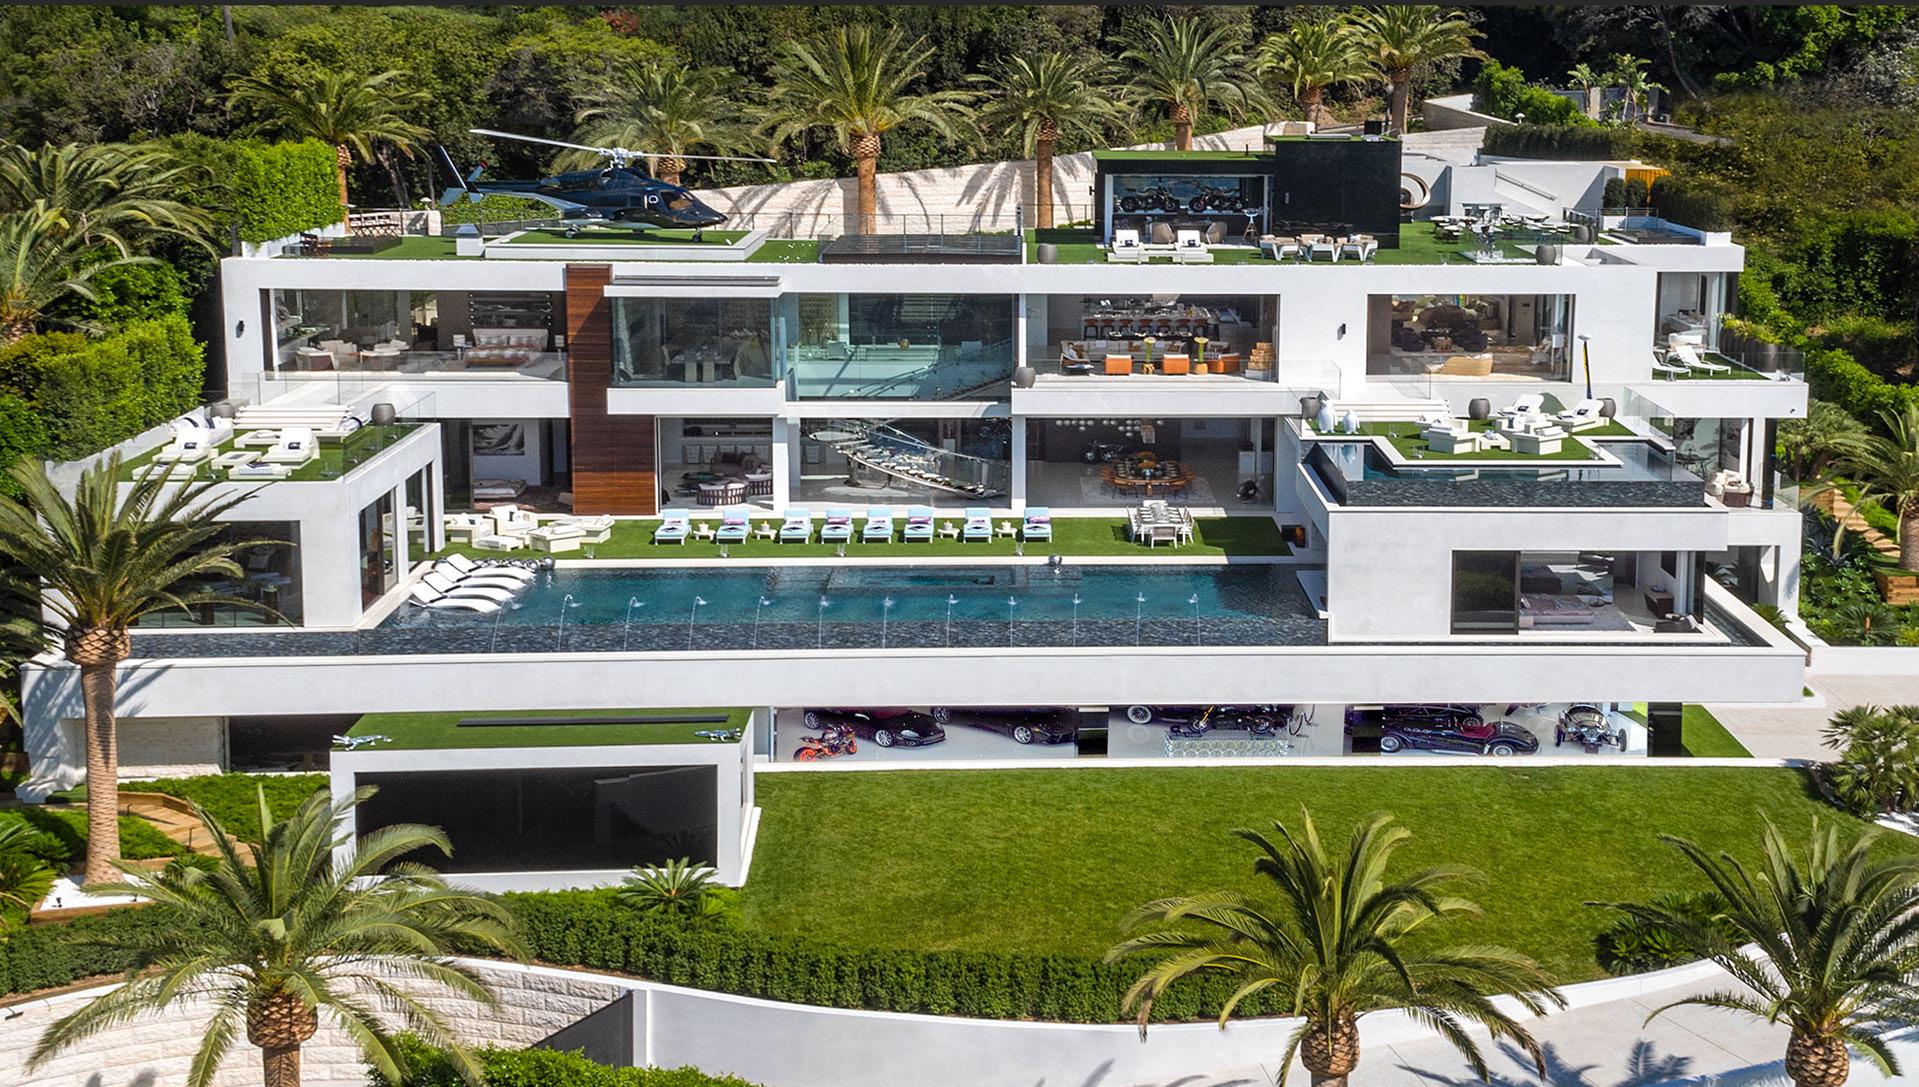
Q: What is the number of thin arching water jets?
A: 12